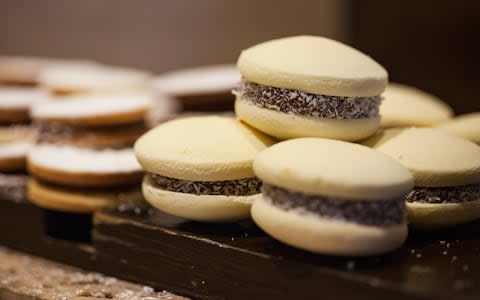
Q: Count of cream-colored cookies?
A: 6